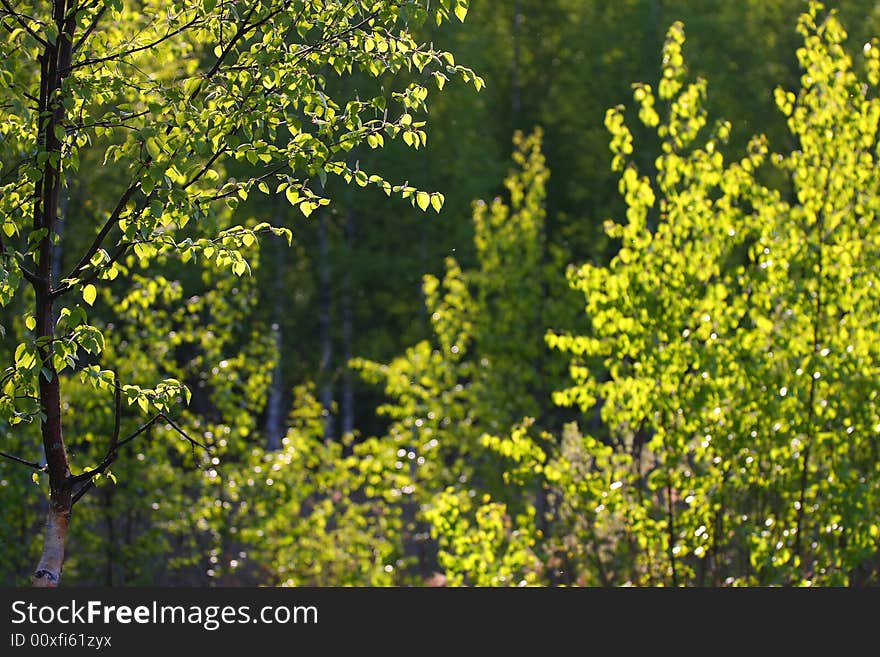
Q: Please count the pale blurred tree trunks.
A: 3